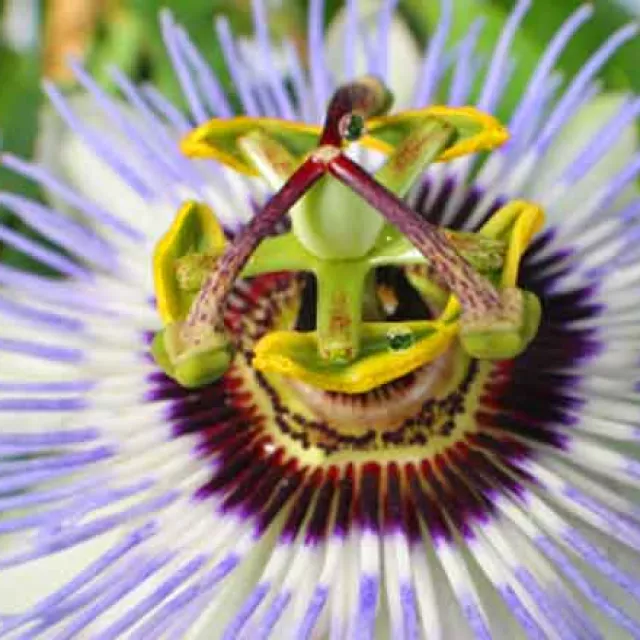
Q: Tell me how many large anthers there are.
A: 5